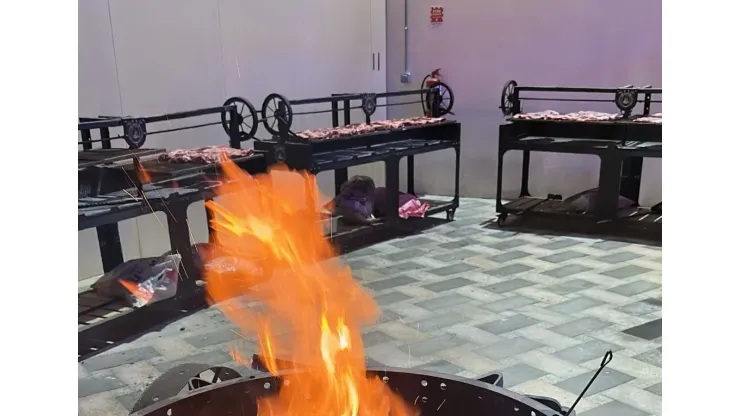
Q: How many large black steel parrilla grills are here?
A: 3